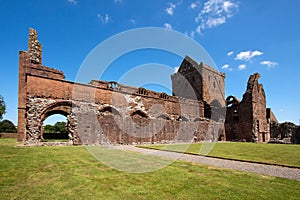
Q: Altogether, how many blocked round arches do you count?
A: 5